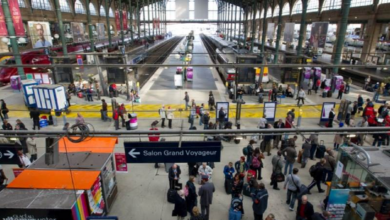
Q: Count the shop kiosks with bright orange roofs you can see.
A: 2